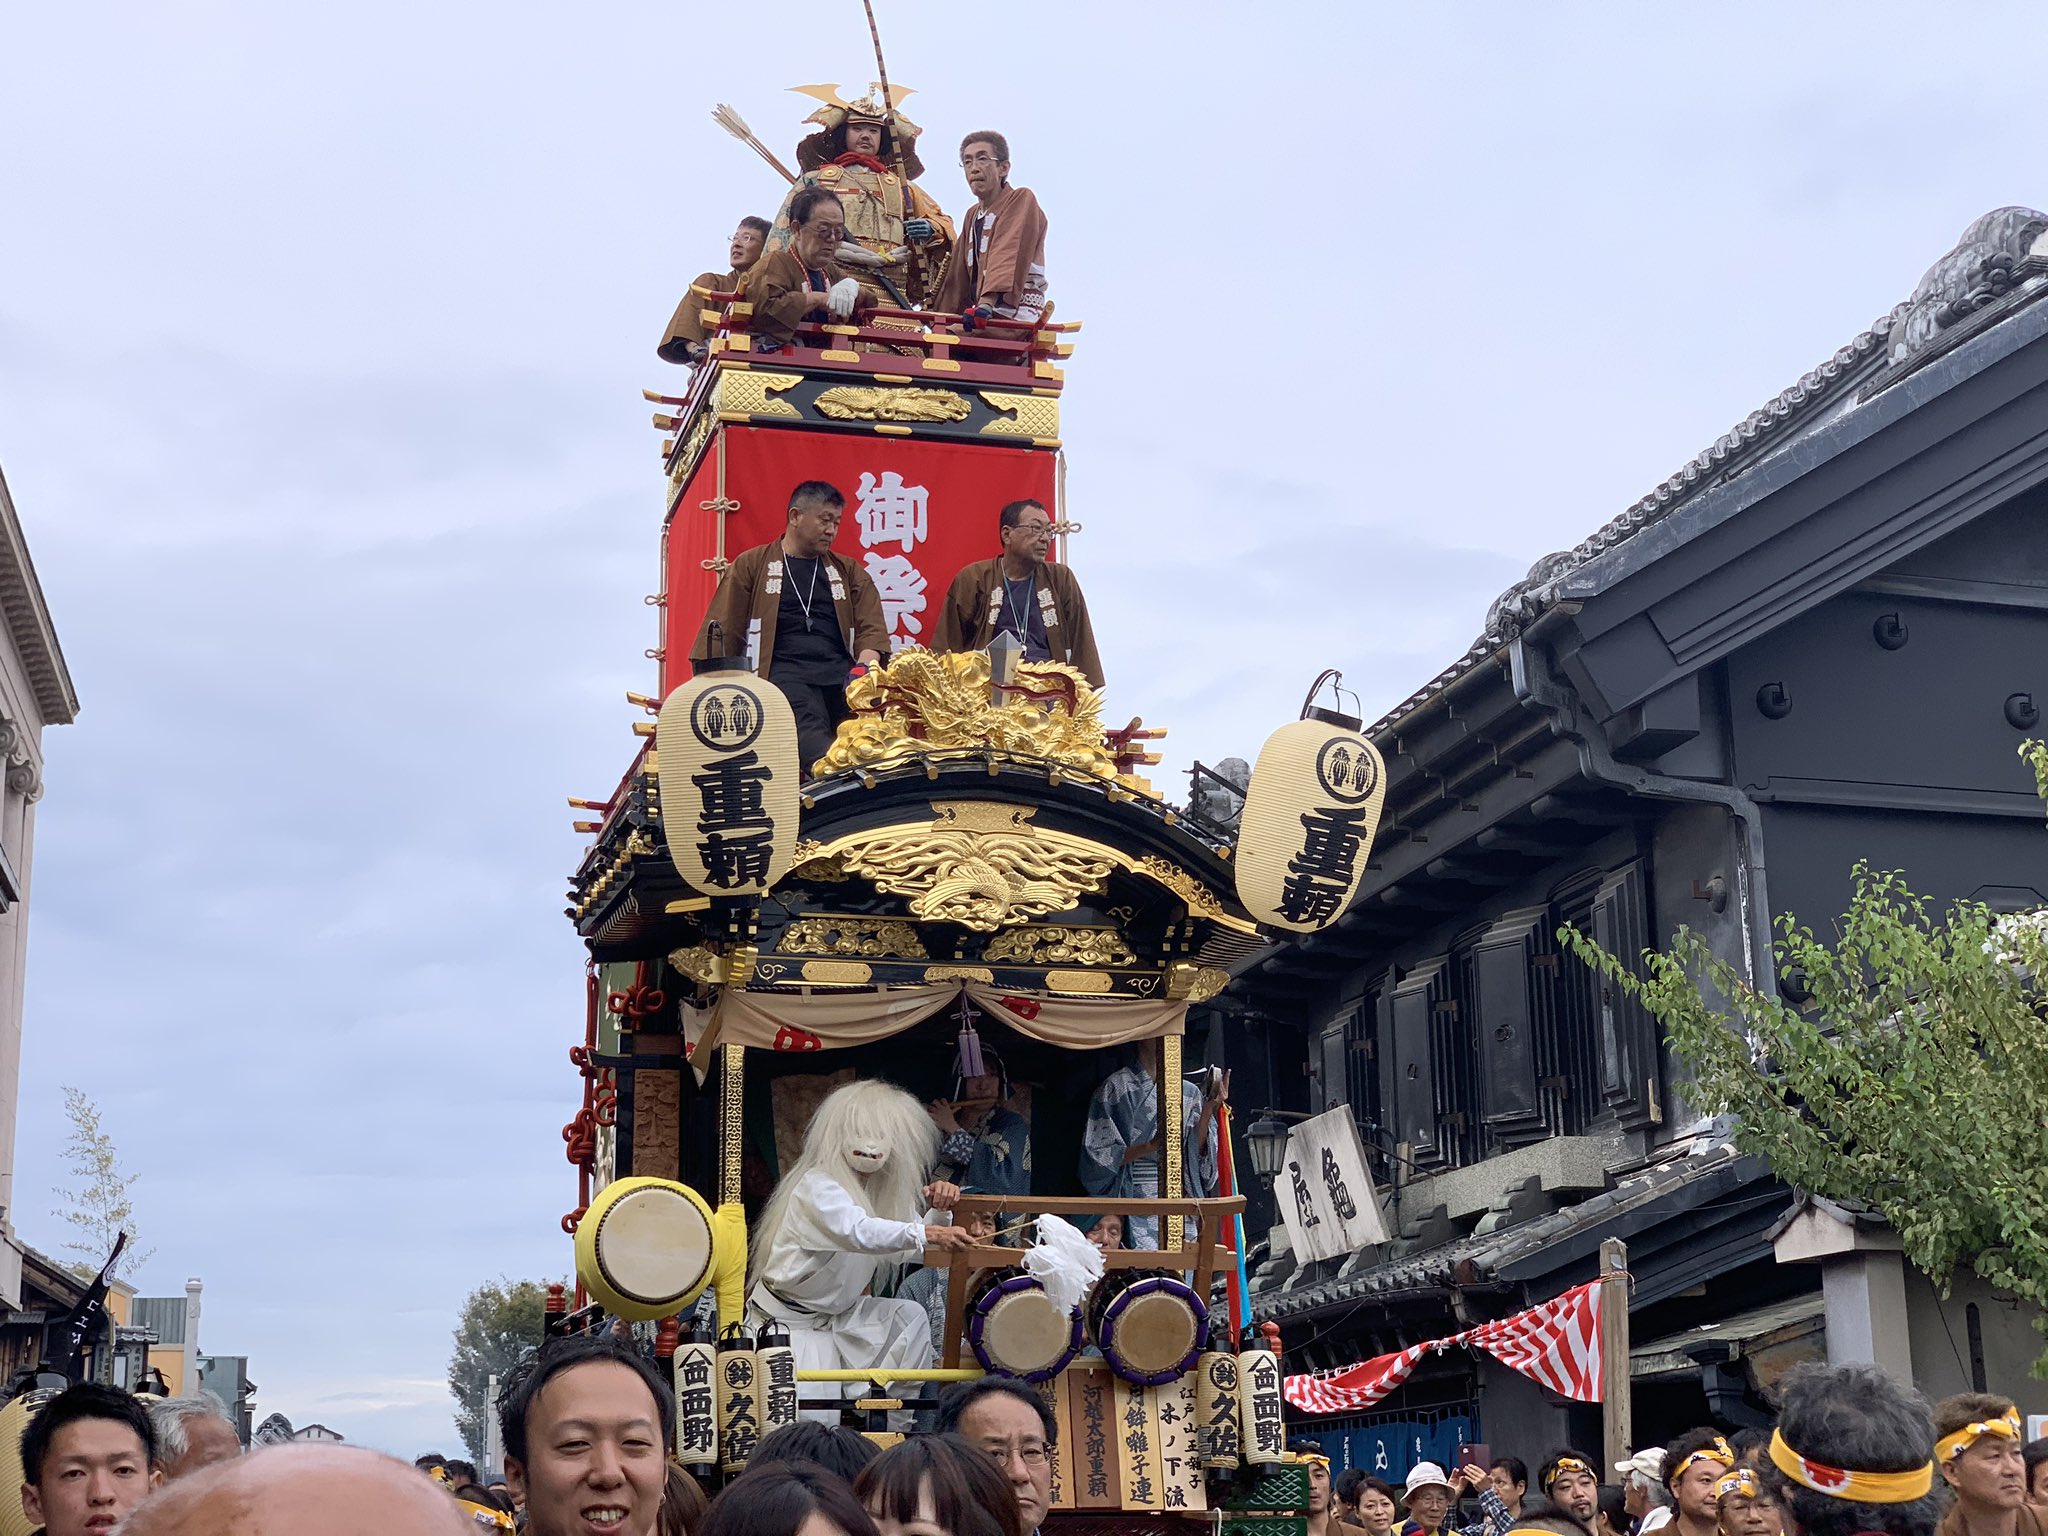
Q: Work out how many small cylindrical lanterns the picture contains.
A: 5